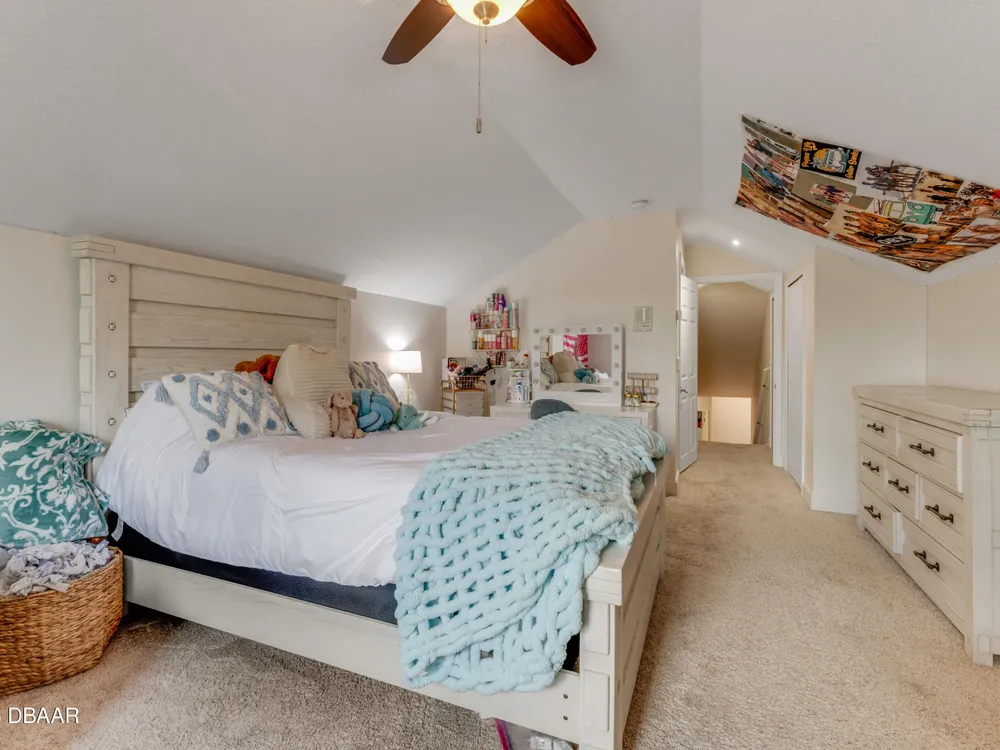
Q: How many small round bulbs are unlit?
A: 12